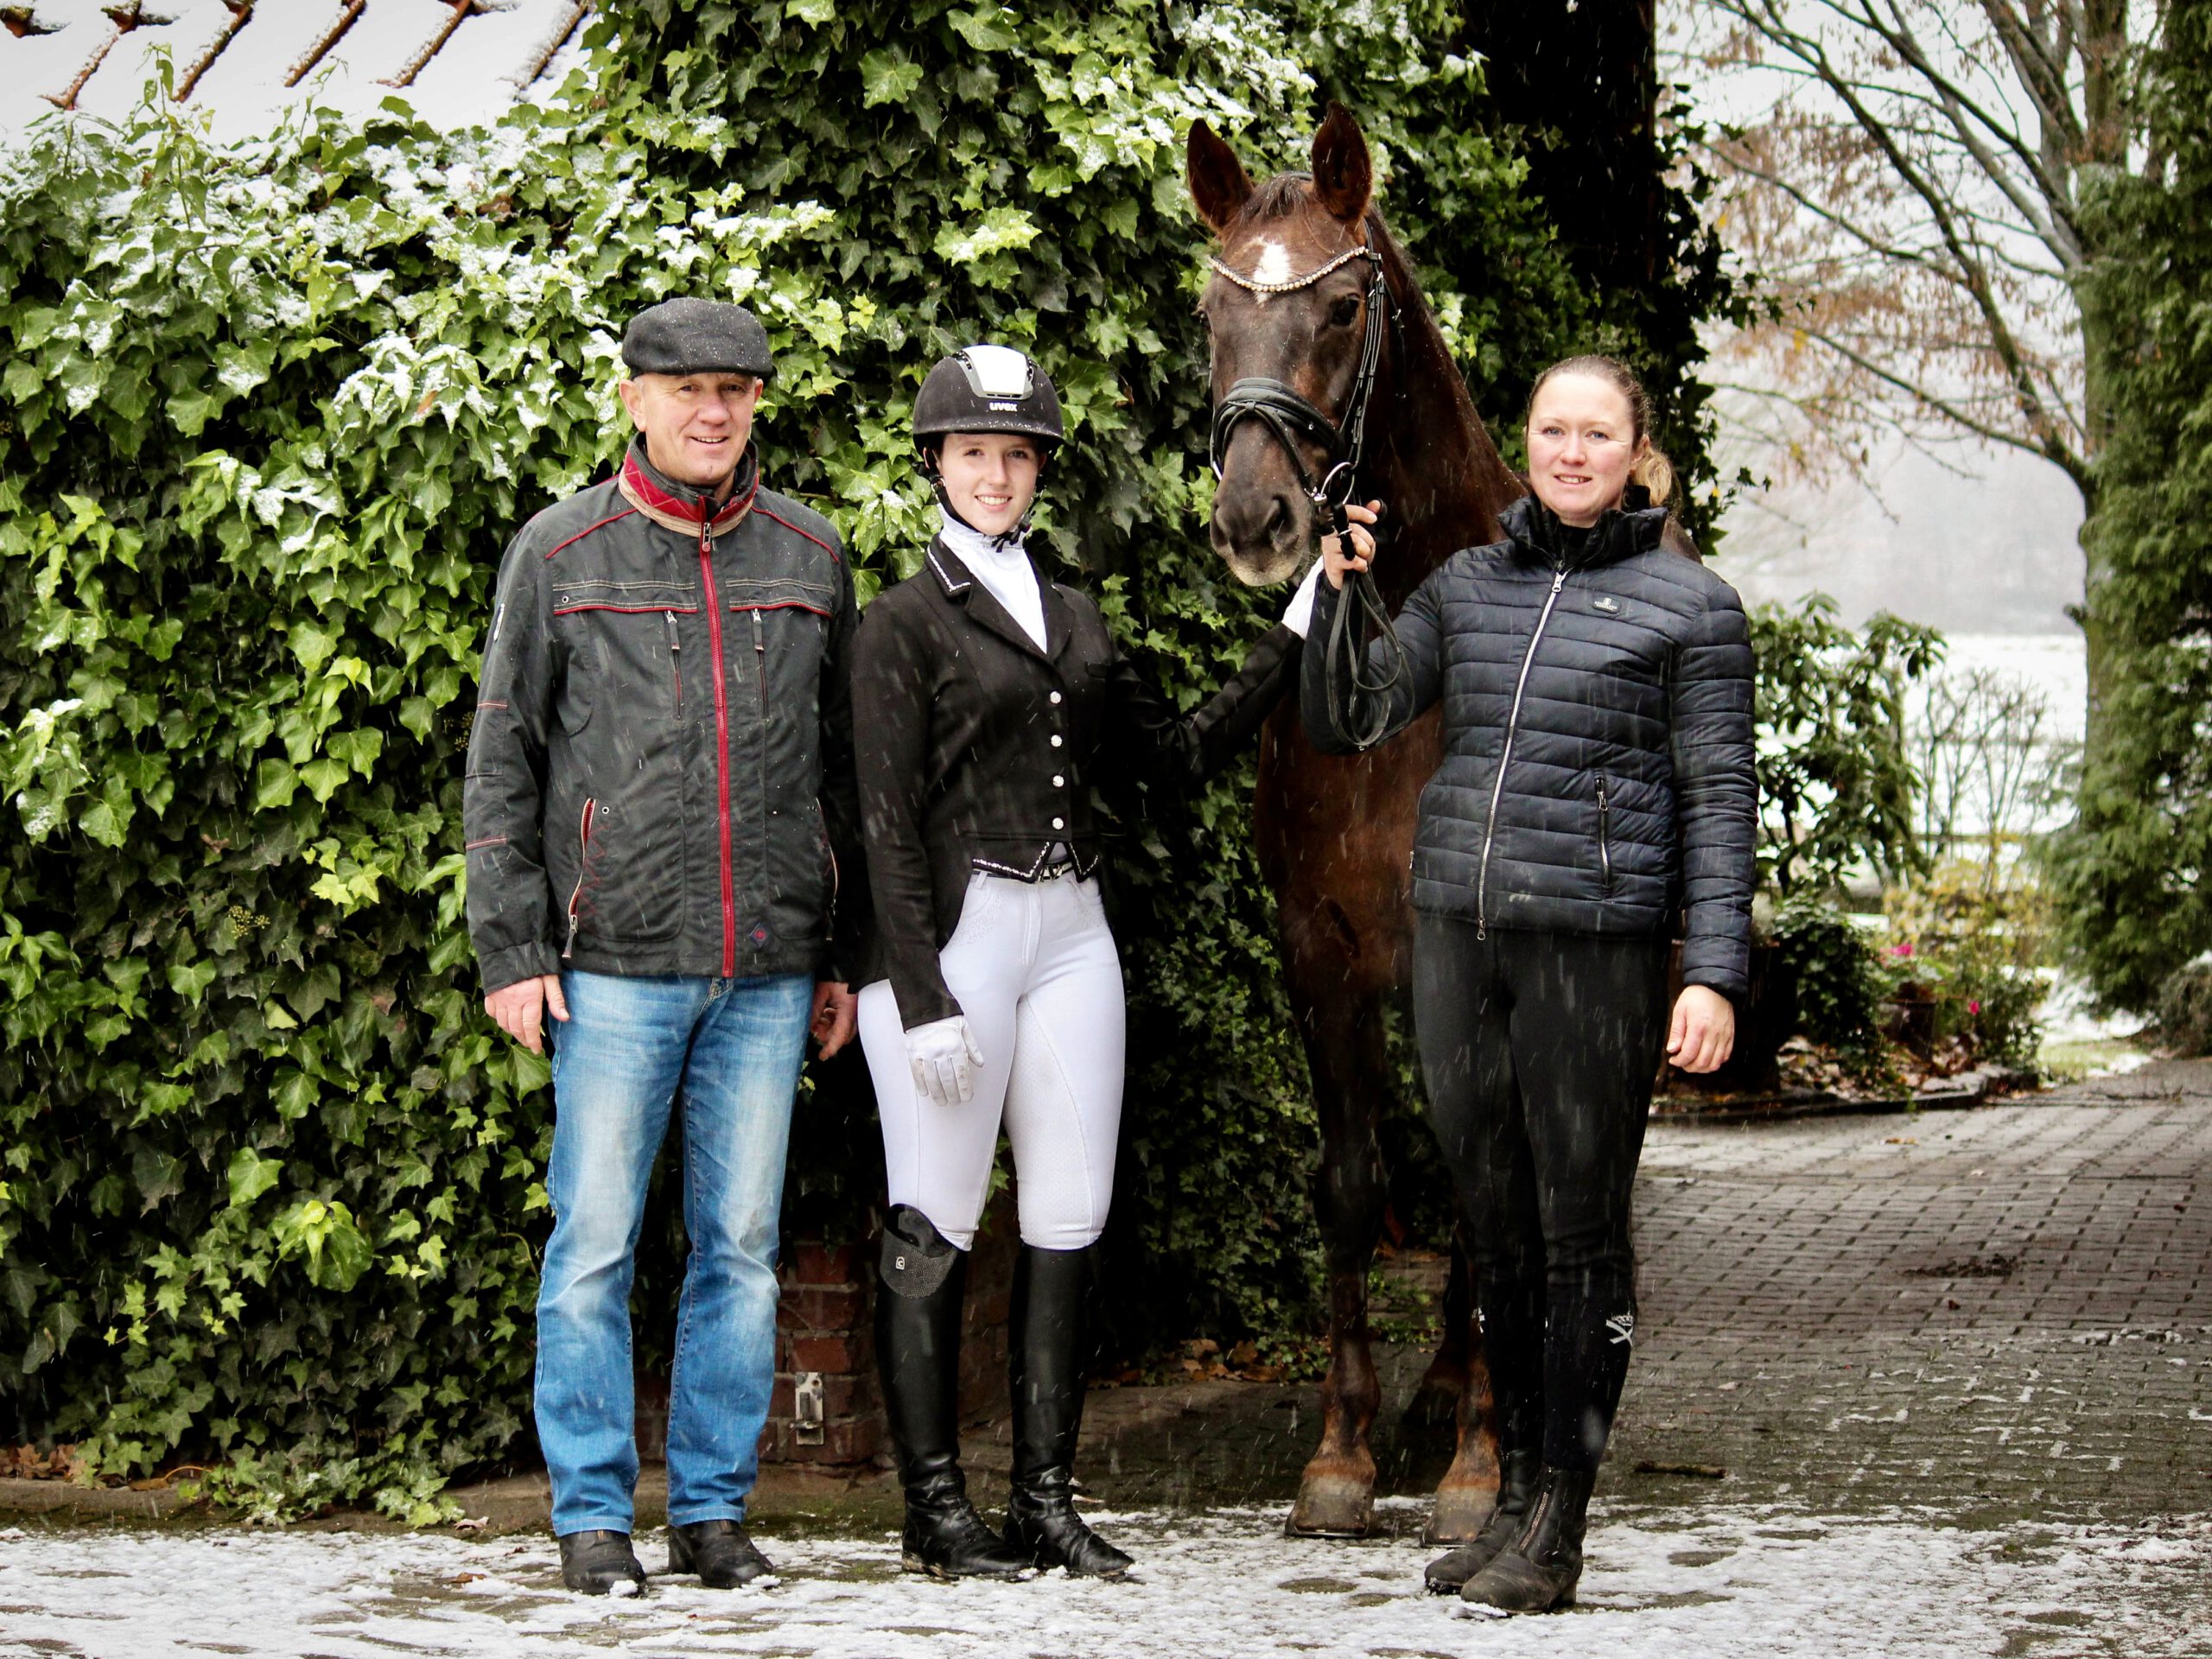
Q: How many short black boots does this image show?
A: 4